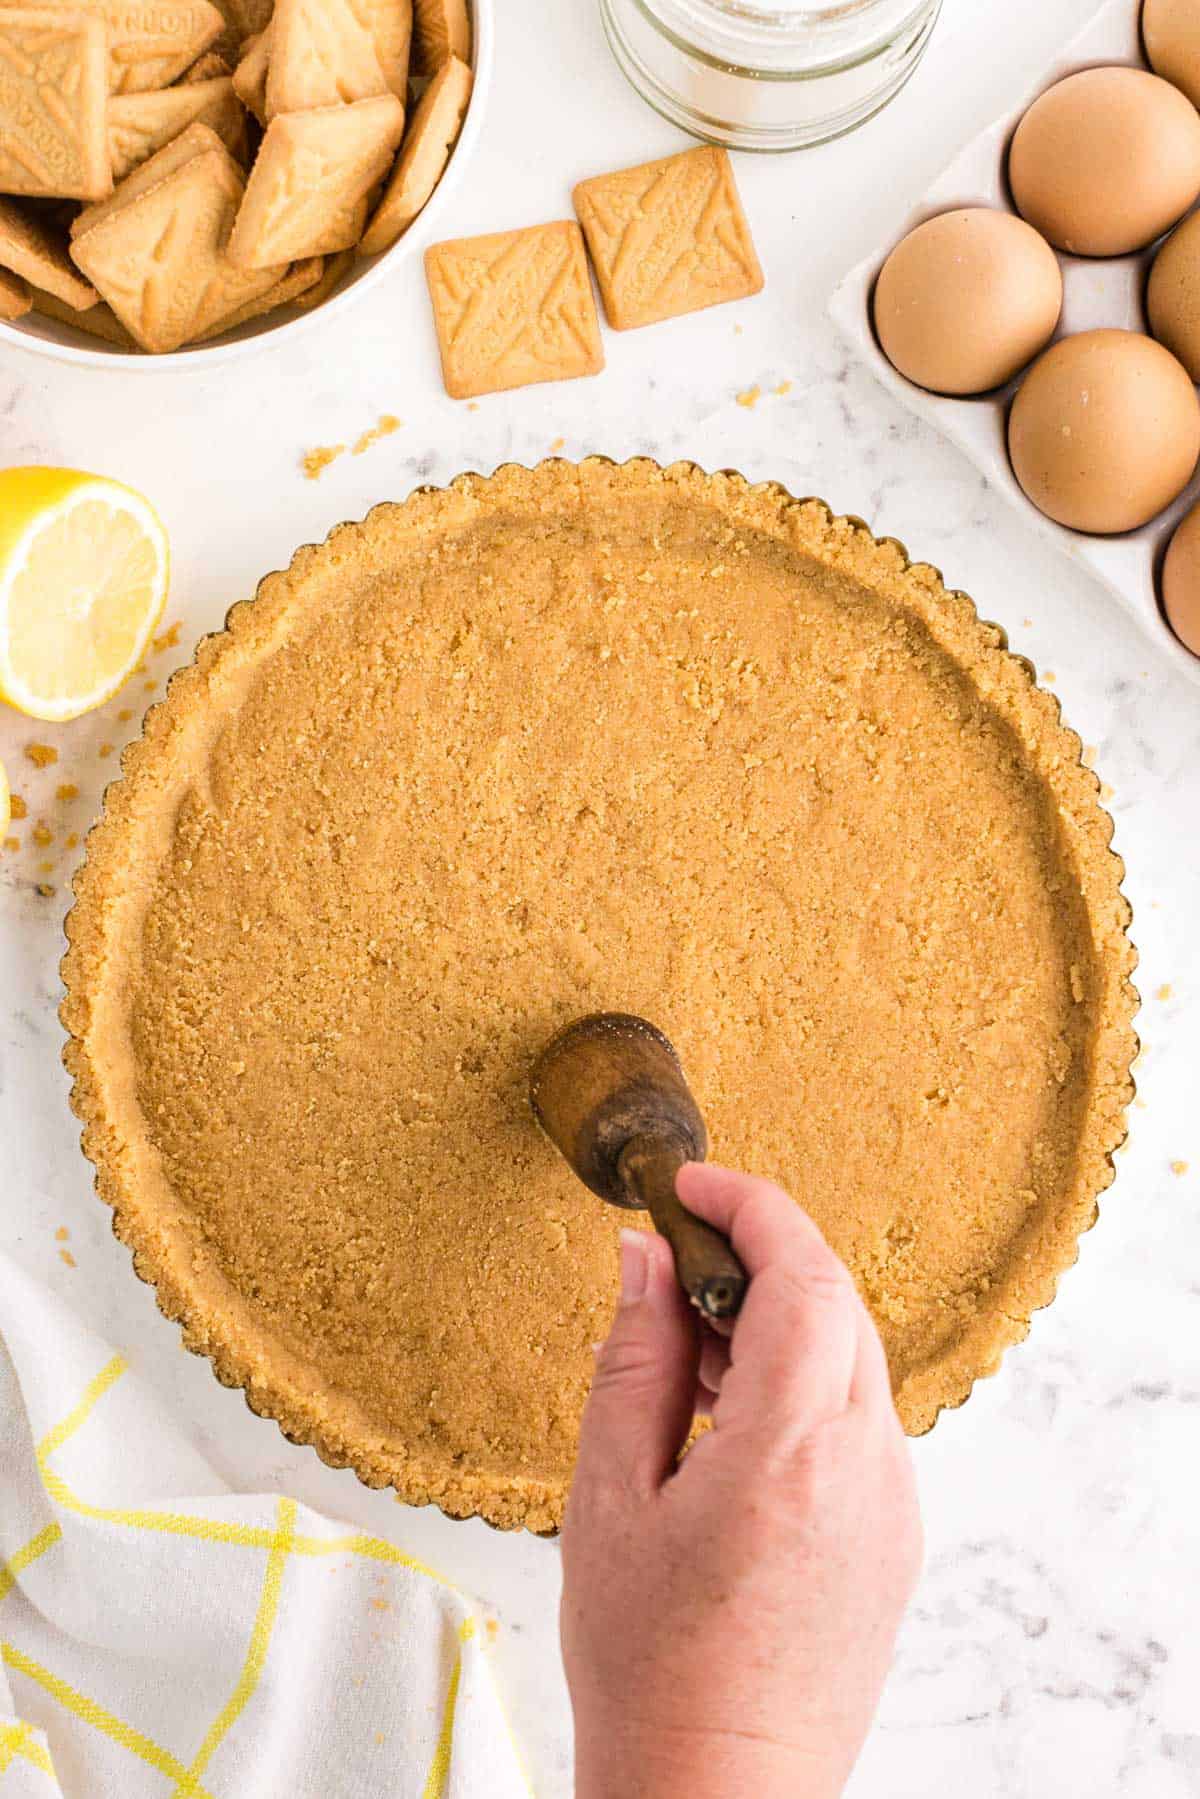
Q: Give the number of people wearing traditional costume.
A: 0